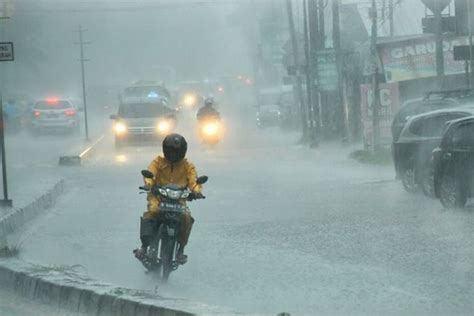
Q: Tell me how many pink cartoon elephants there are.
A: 0